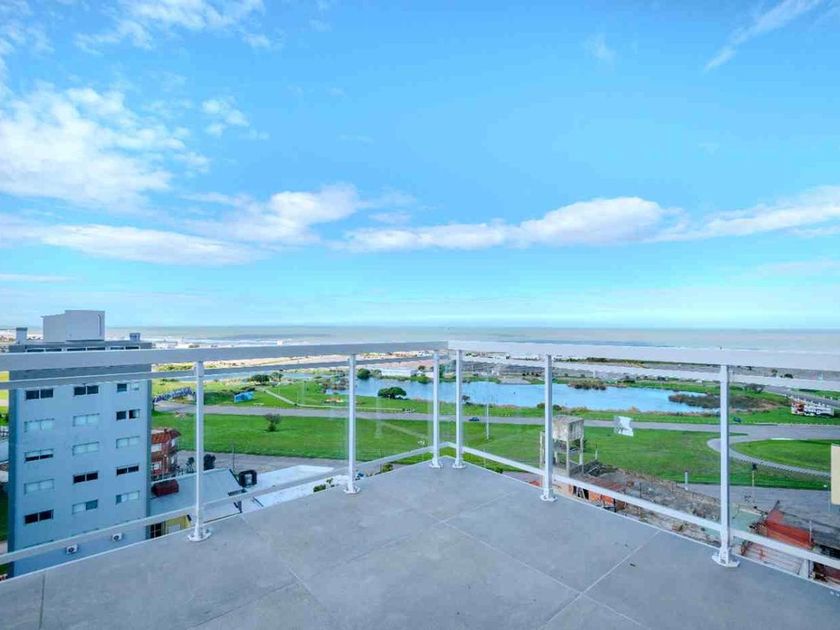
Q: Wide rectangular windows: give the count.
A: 15